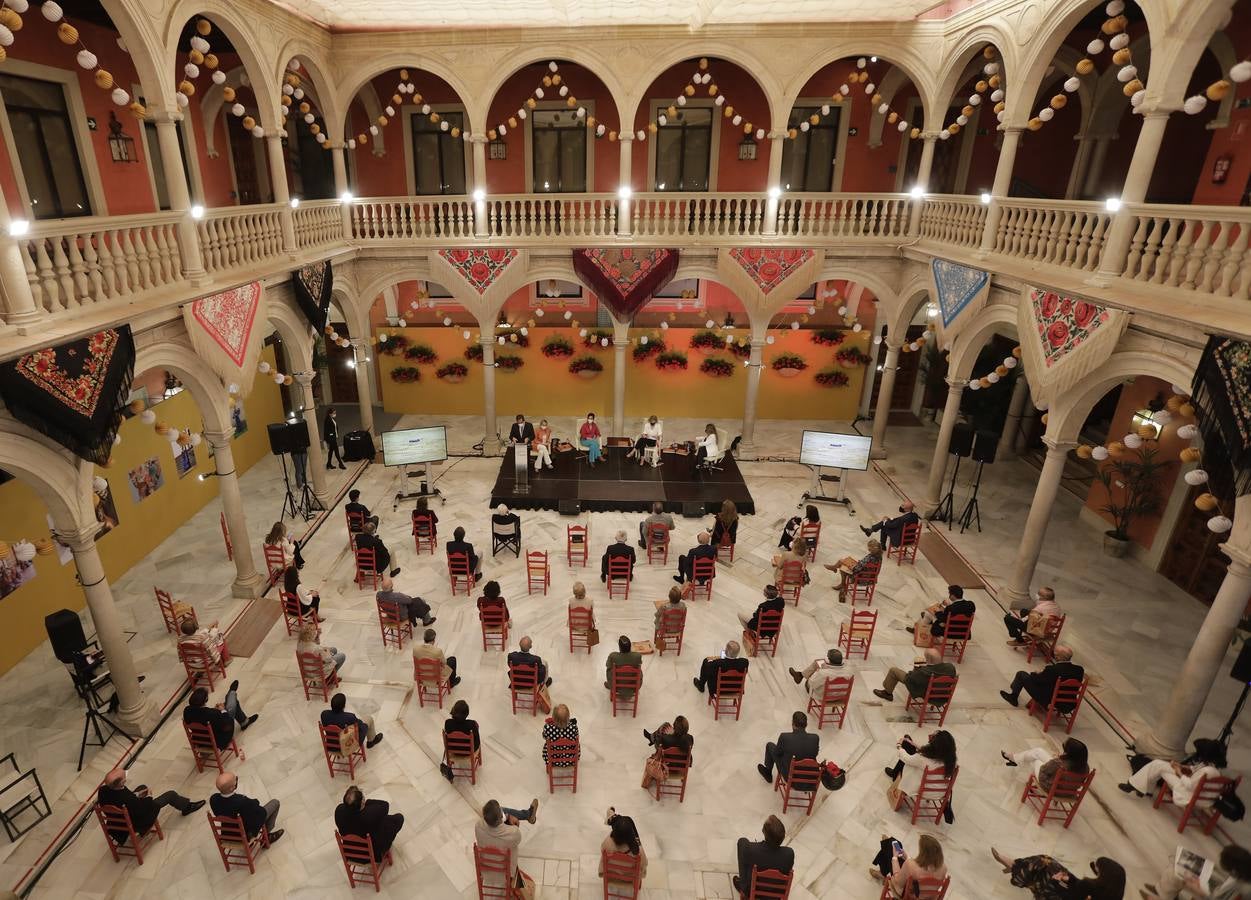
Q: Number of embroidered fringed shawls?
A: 9